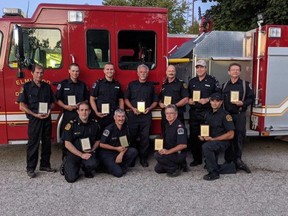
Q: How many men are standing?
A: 7